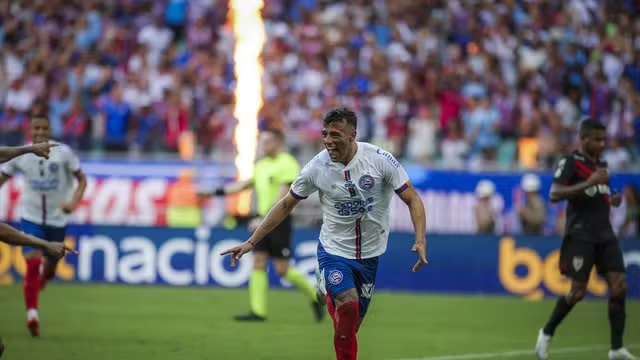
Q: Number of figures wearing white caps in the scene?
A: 2